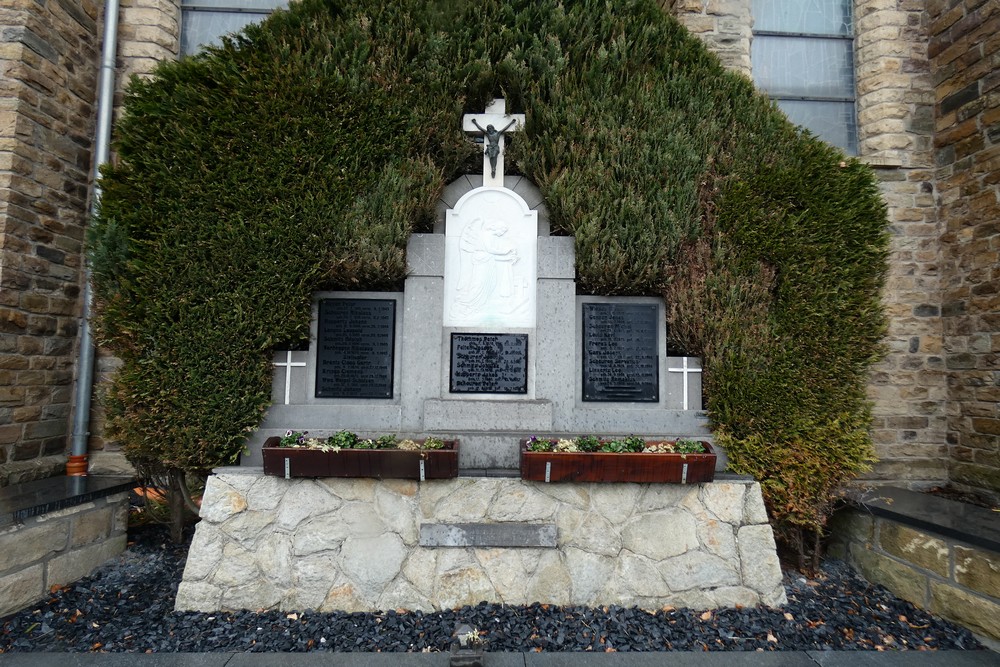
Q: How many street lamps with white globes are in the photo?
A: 0